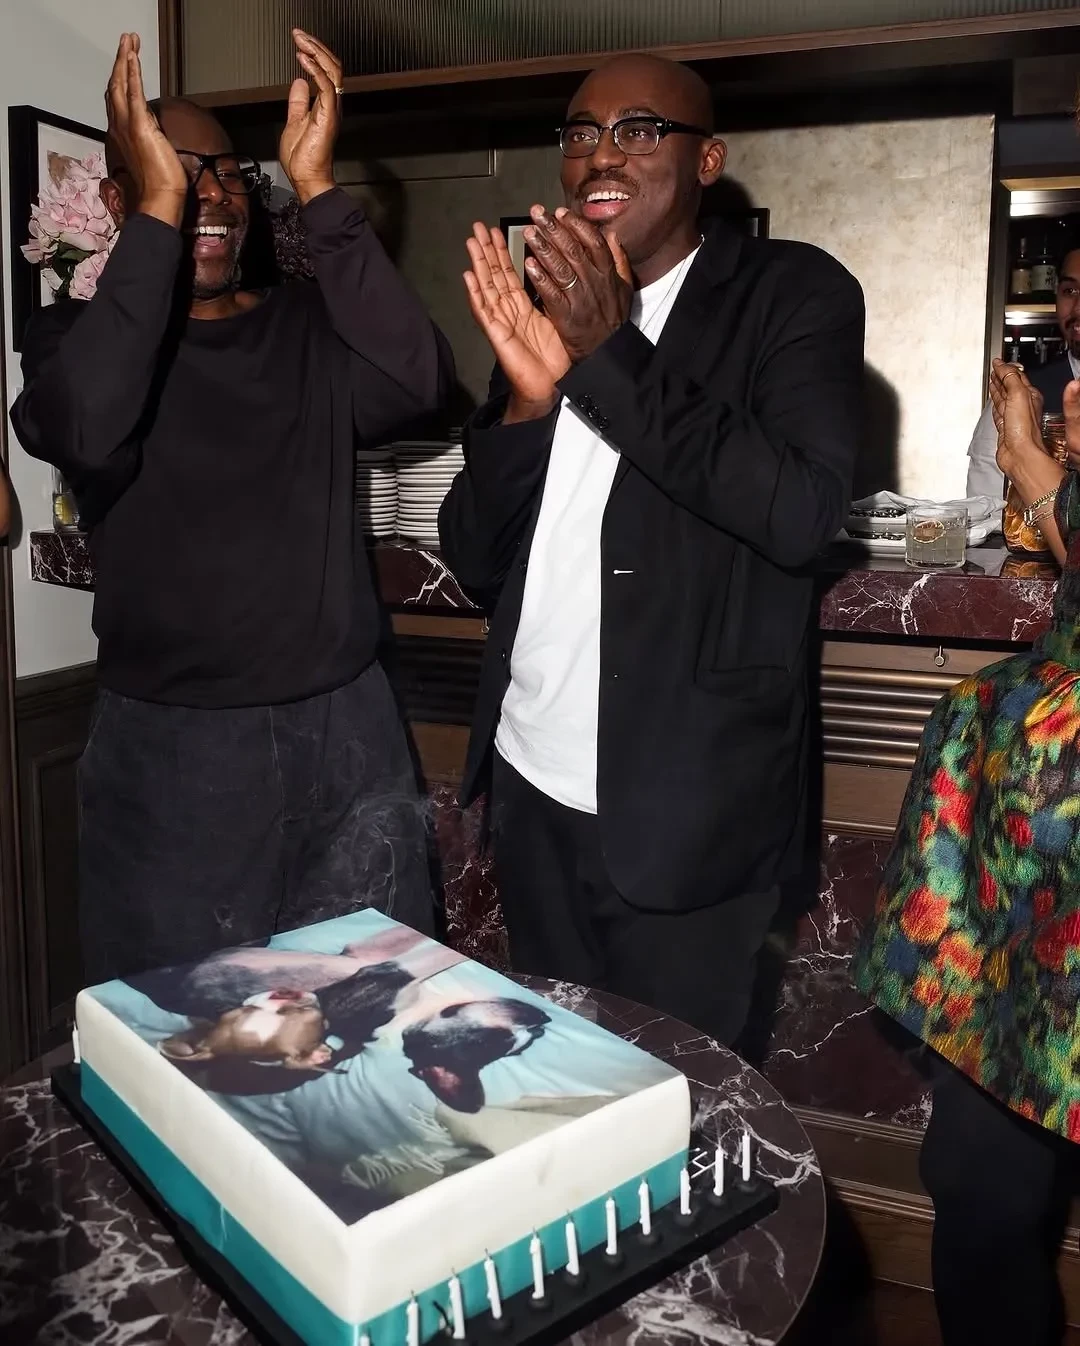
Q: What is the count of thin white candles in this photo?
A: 12